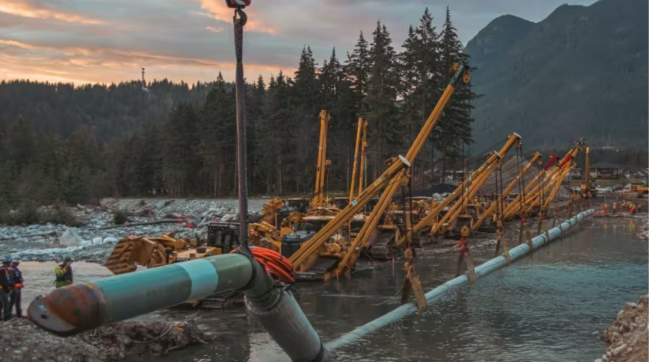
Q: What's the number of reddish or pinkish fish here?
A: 0